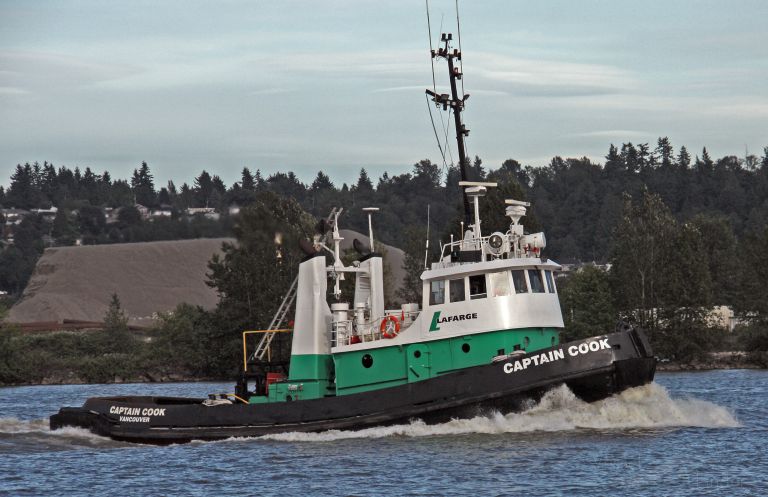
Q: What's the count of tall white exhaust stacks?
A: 2